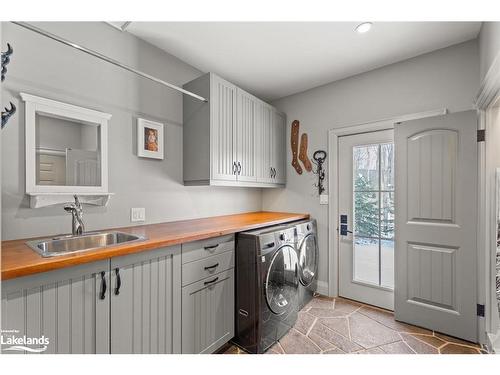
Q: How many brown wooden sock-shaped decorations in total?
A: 2